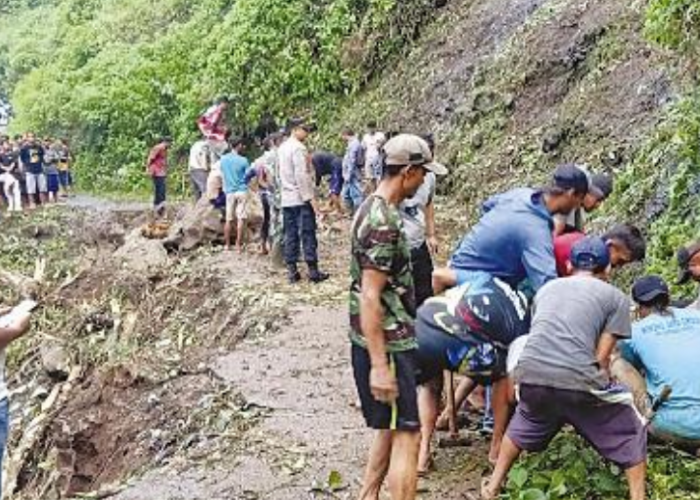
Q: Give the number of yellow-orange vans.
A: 0